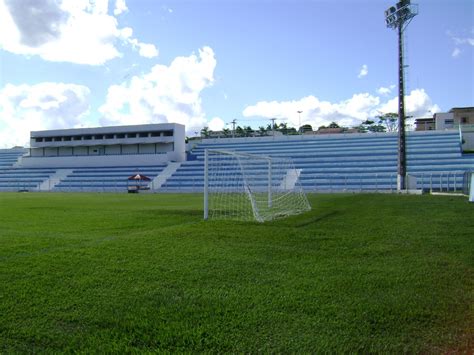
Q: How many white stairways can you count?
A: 3